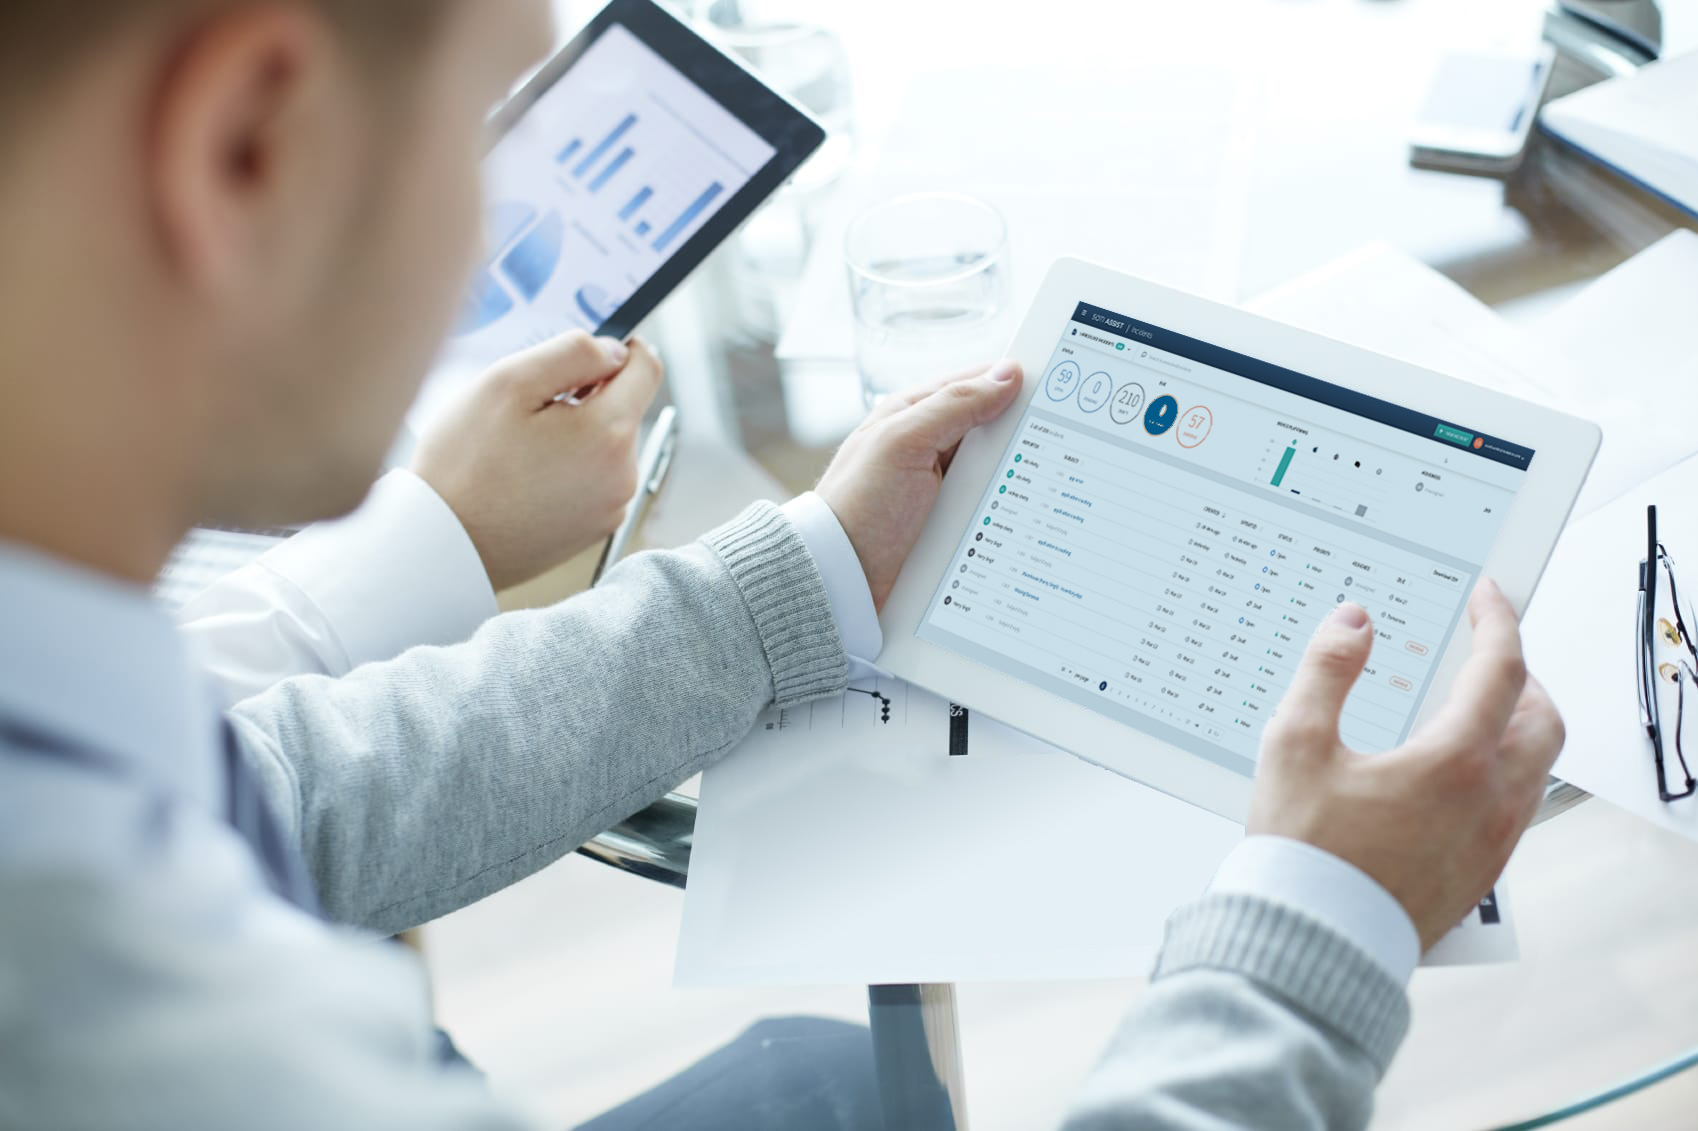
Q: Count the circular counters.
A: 5